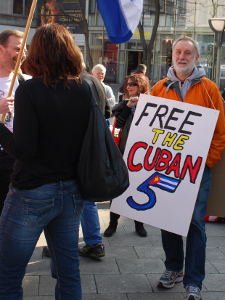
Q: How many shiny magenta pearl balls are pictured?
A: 0